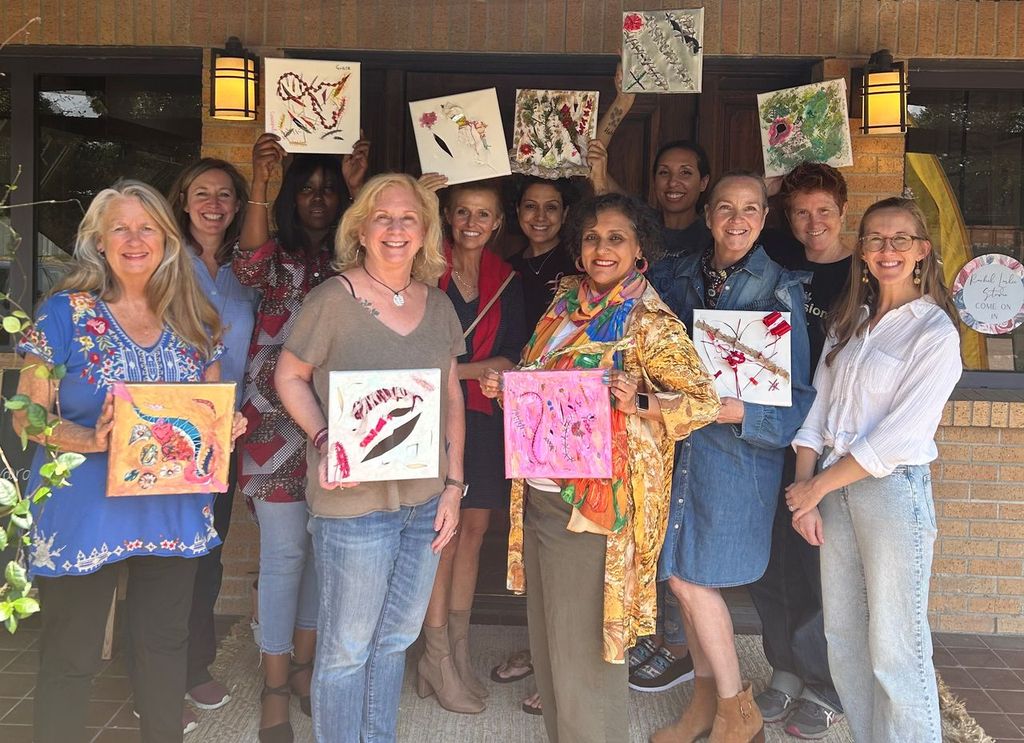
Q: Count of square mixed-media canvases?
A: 9